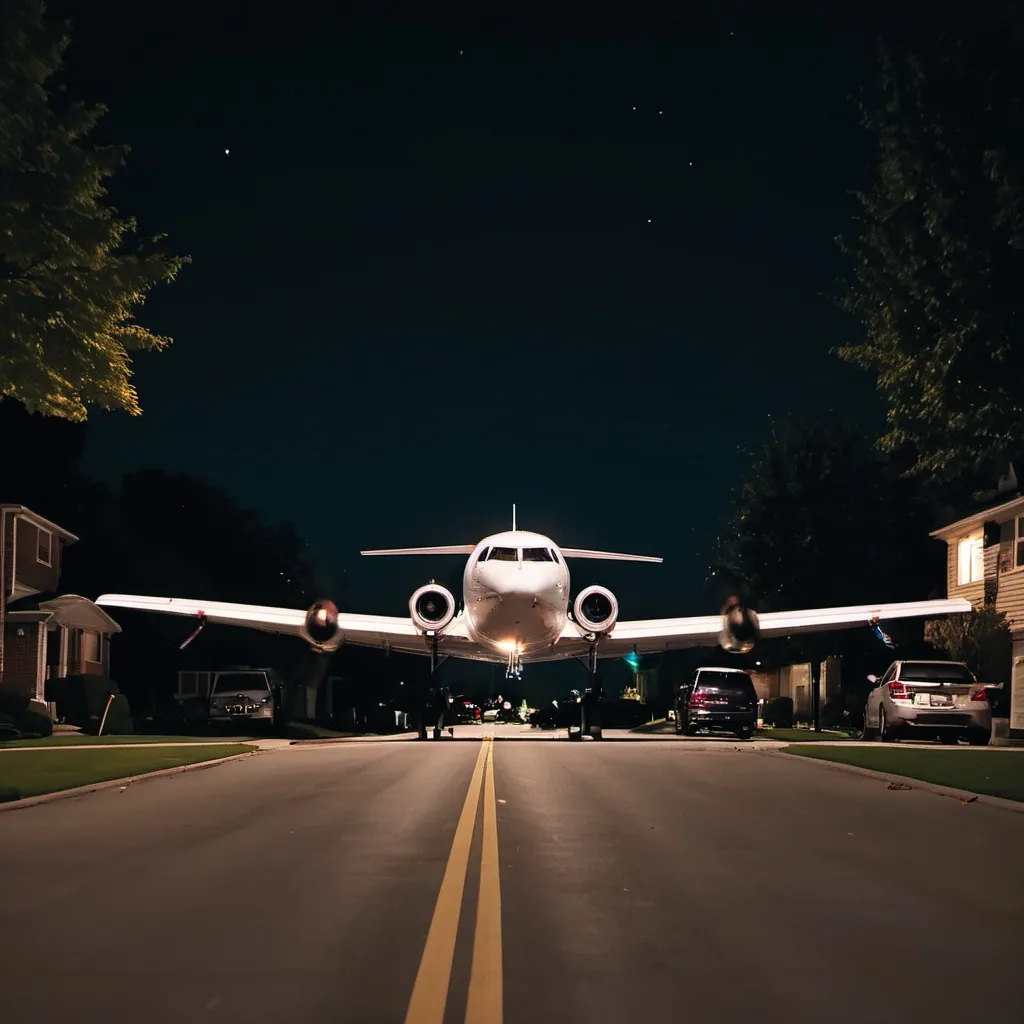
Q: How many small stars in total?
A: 7